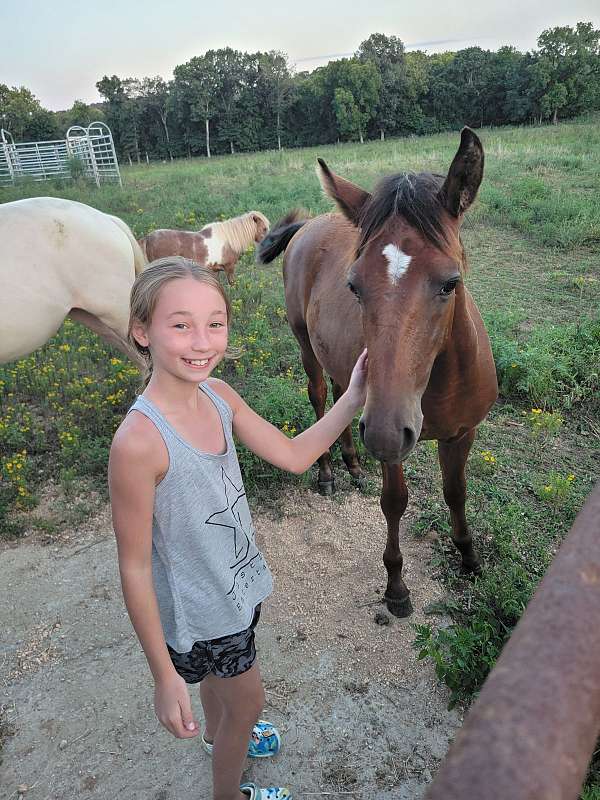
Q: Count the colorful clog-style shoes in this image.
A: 2